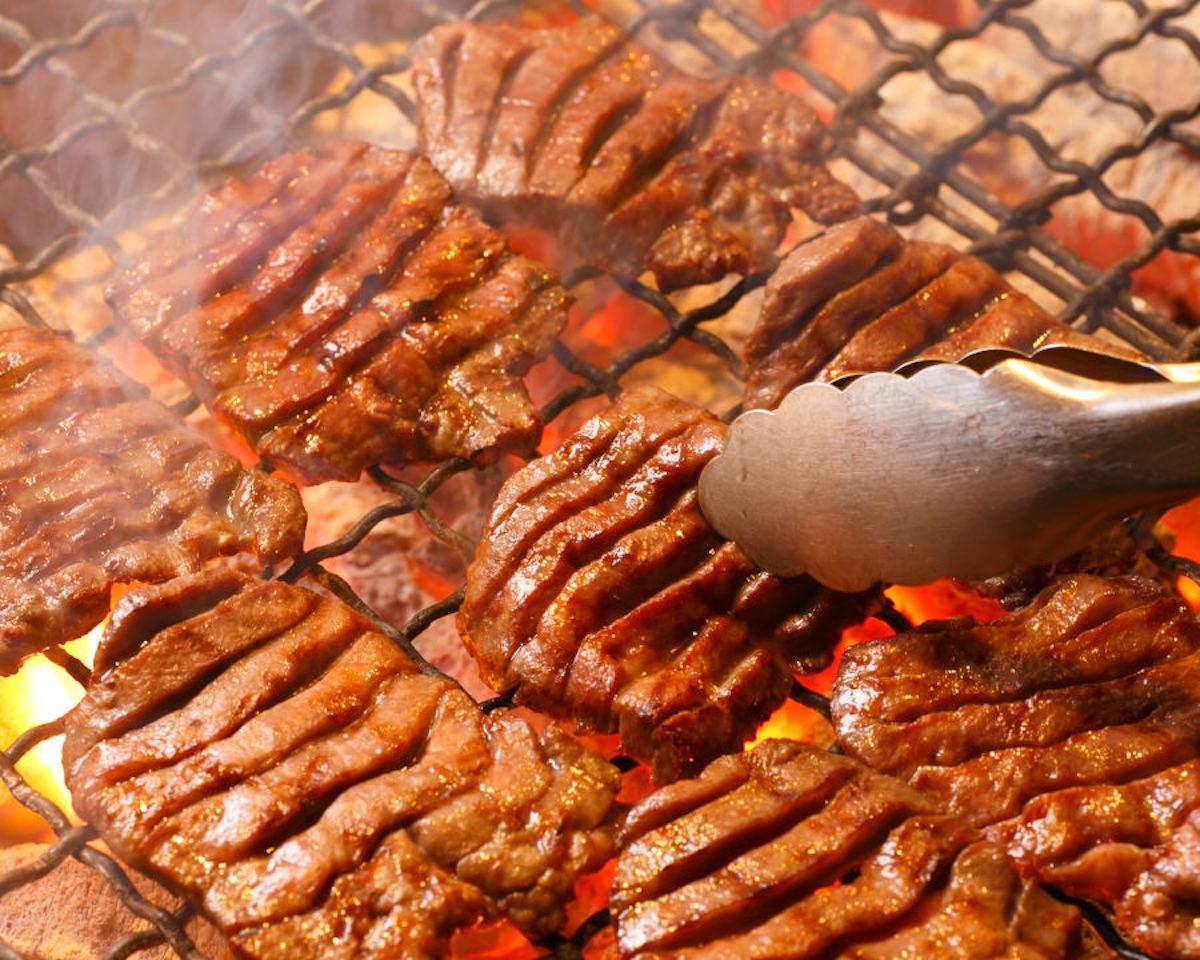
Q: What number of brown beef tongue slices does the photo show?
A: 8